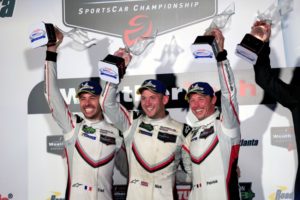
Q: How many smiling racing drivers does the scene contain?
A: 3